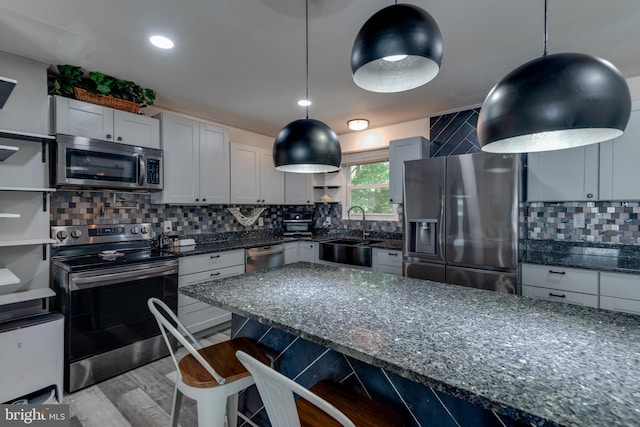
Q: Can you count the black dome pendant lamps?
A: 3